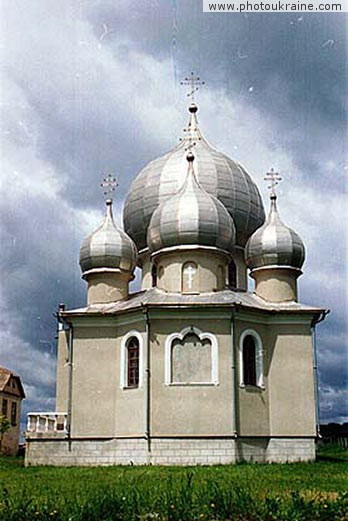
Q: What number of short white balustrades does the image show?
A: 5